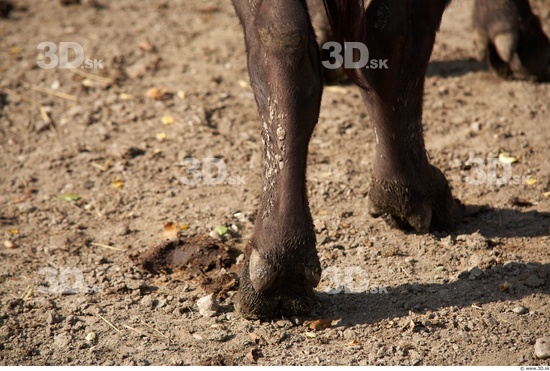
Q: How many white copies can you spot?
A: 6